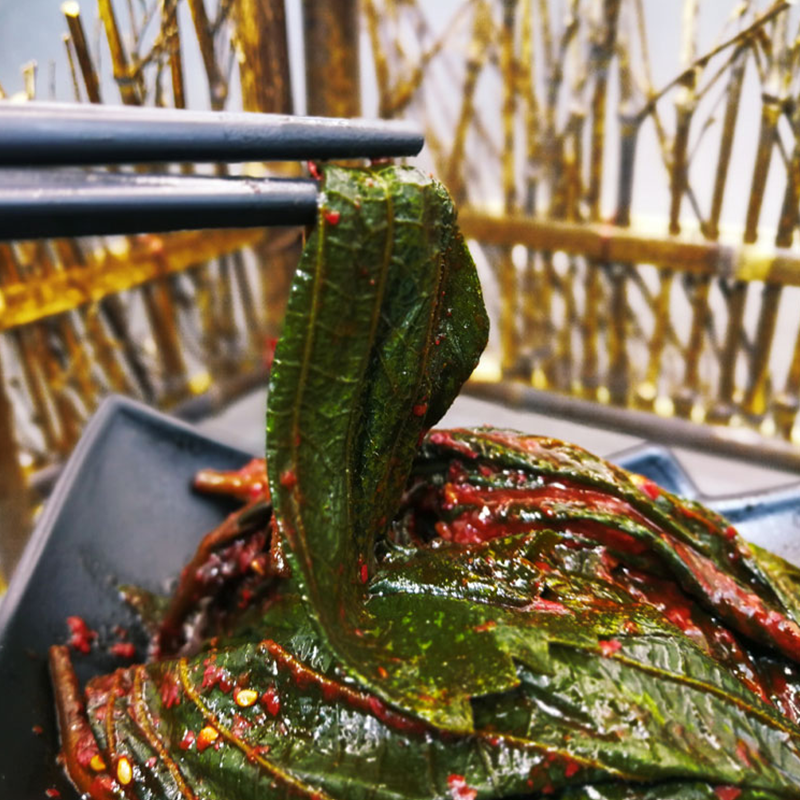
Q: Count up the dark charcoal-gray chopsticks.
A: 2